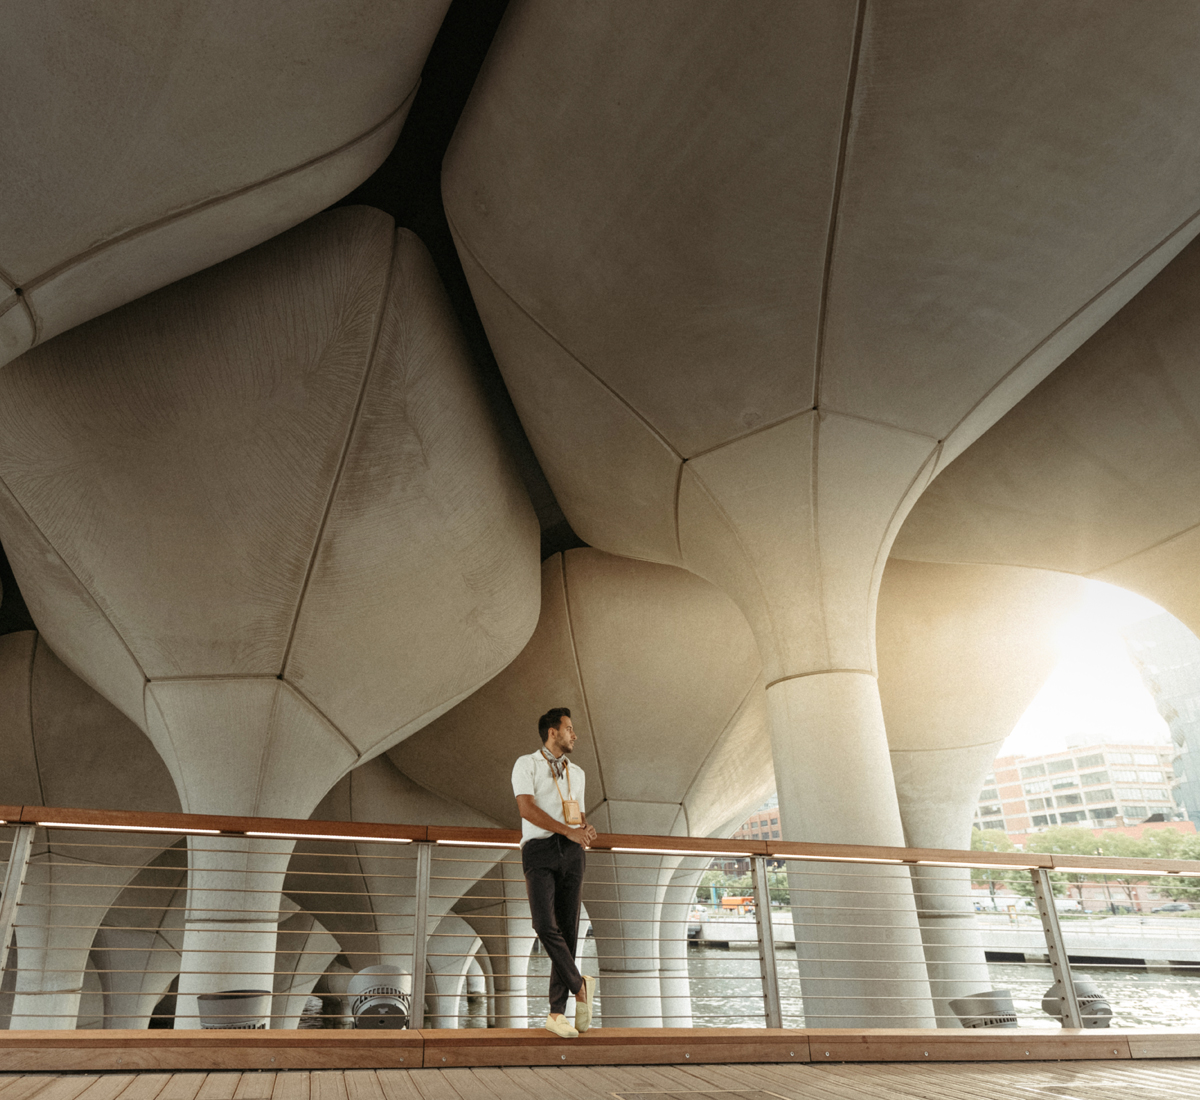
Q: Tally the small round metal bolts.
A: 12